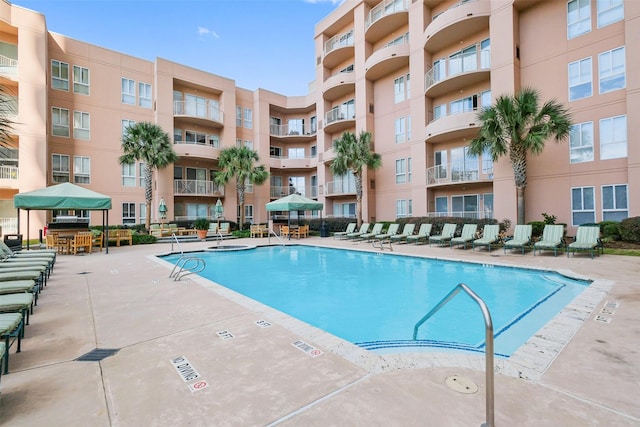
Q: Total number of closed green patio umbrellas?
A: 2